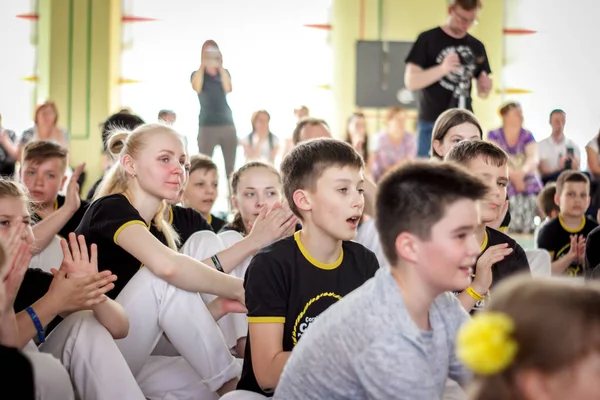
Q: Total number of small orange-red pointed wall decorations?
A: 4